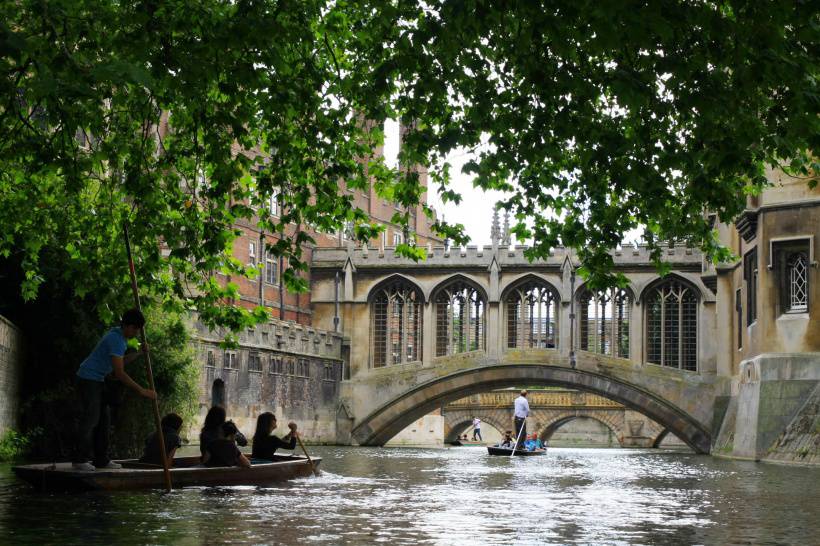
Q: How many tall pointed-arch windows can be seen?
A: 5